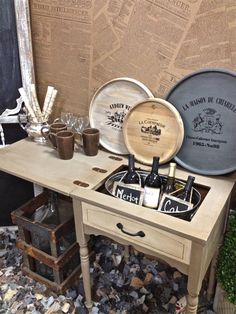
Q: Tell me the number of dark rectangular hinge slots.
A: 3